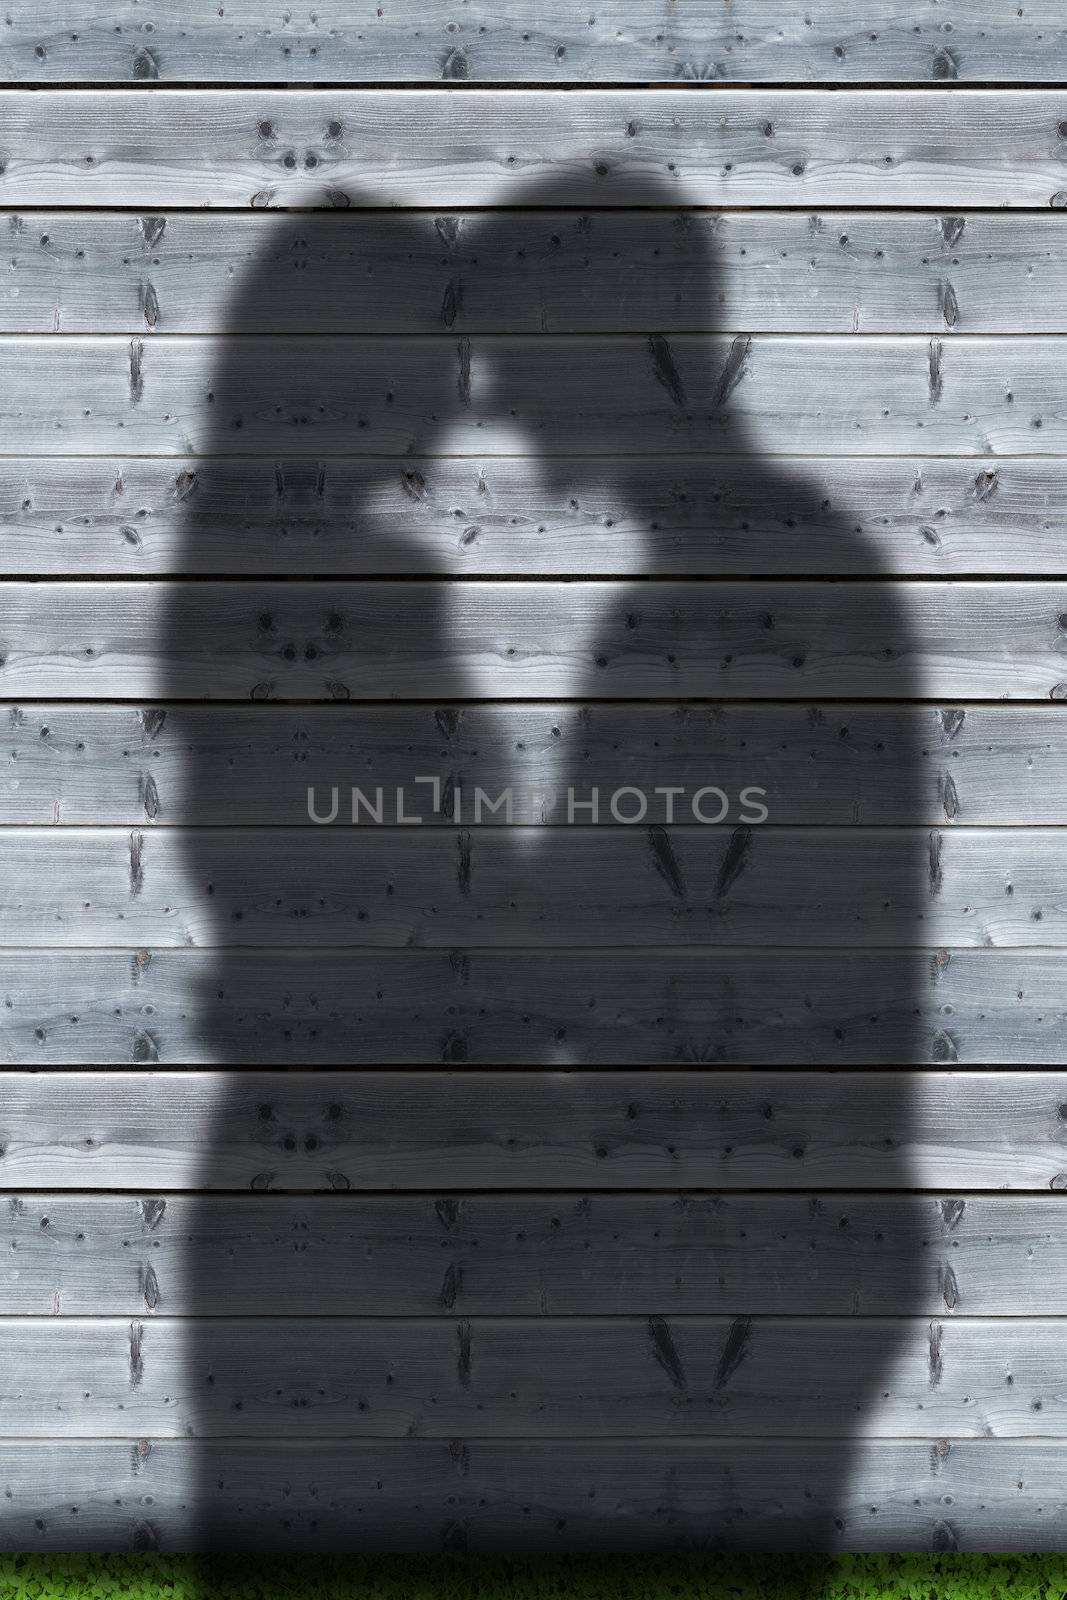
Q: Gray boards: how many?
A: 13